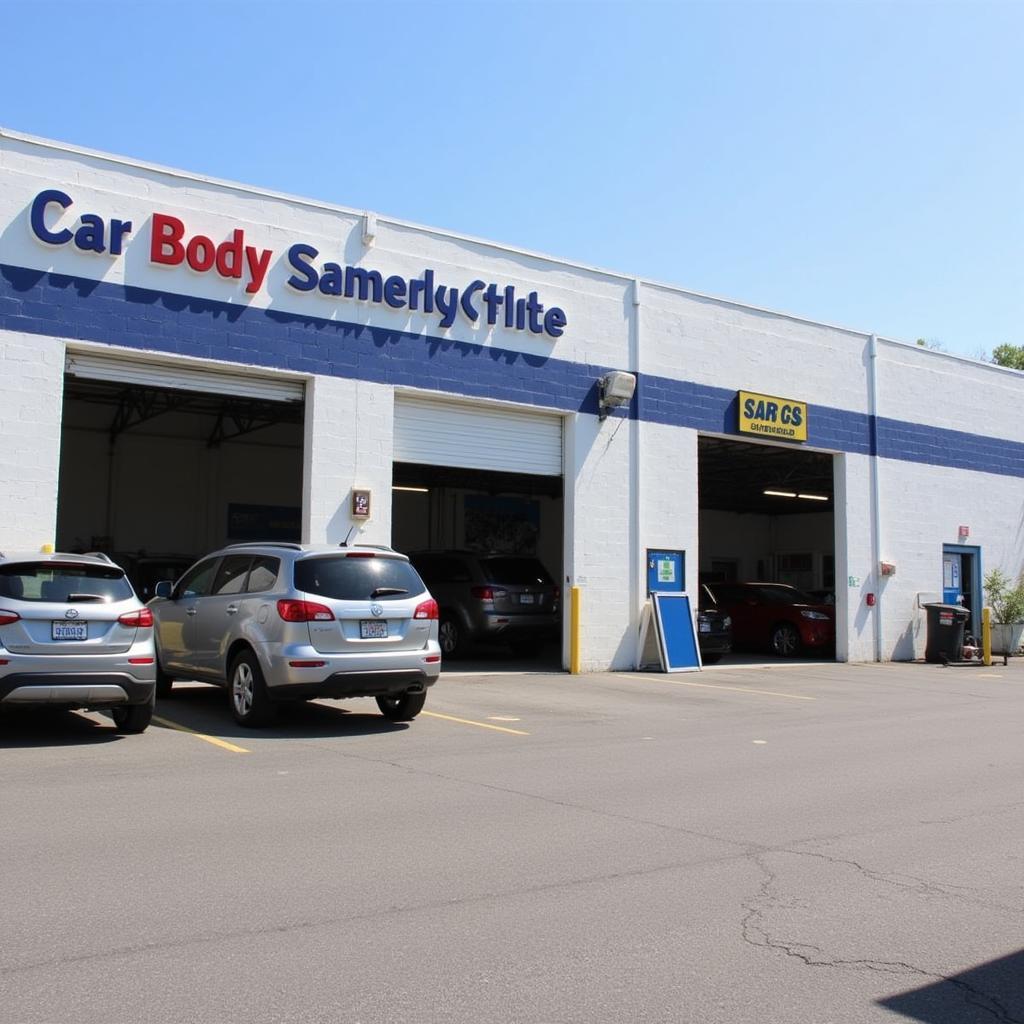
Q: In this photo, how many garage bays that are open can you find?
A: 3